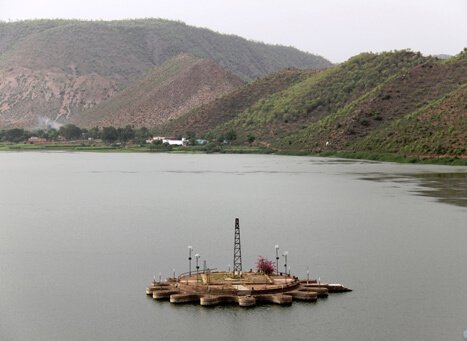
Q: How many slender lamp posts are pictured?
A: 4